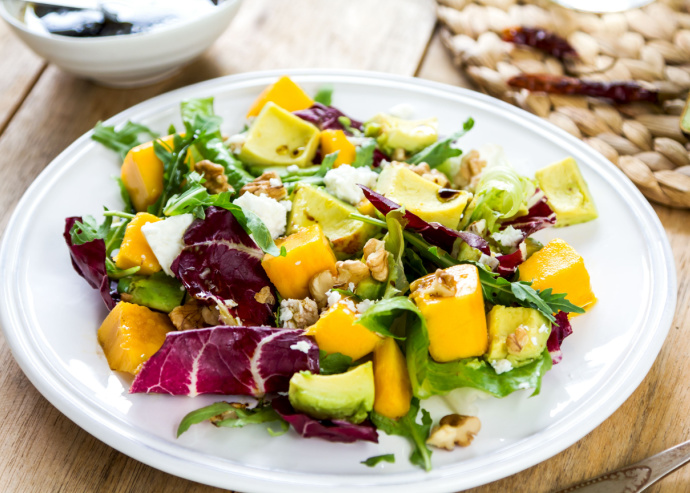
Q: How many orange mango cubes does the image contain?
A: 10